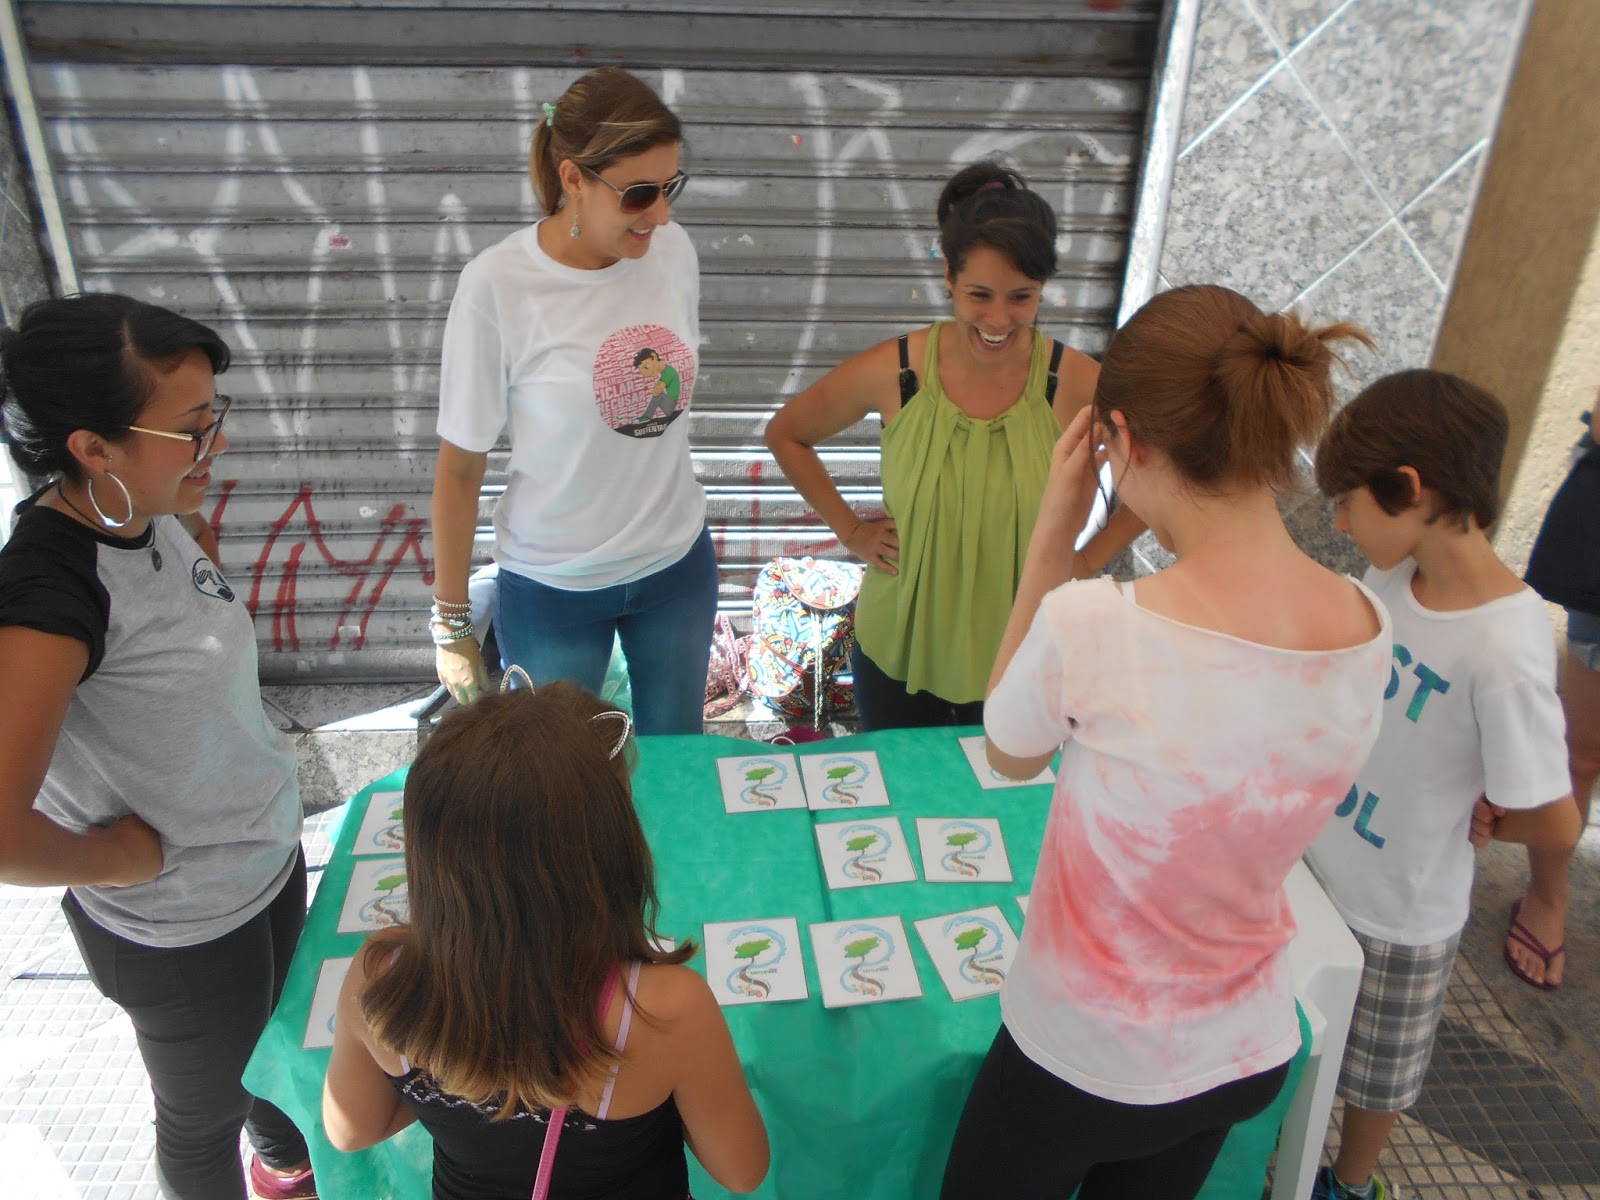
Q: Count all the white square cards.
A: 13